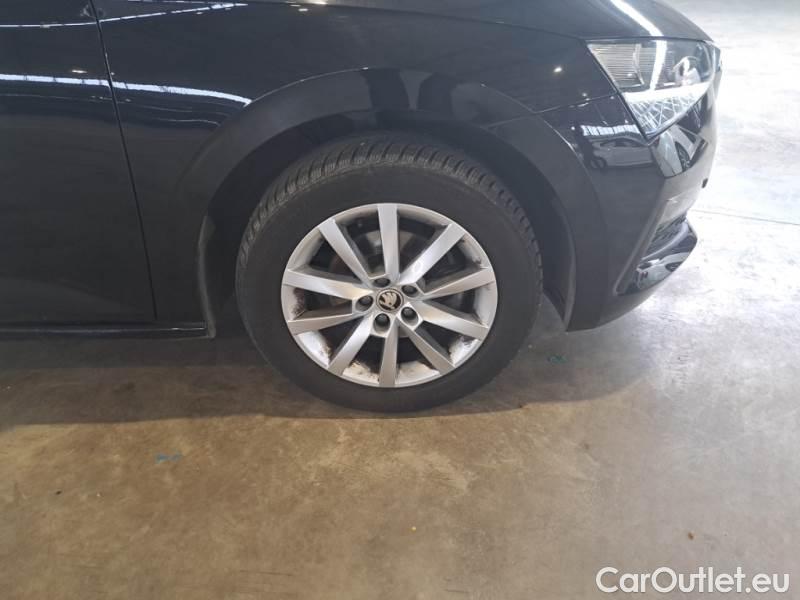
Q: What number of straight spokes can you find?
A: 10